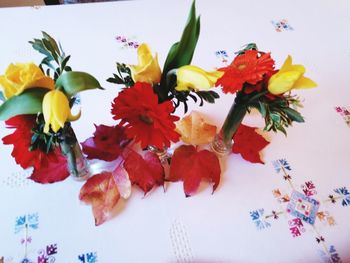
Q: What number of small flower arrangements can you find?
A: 3